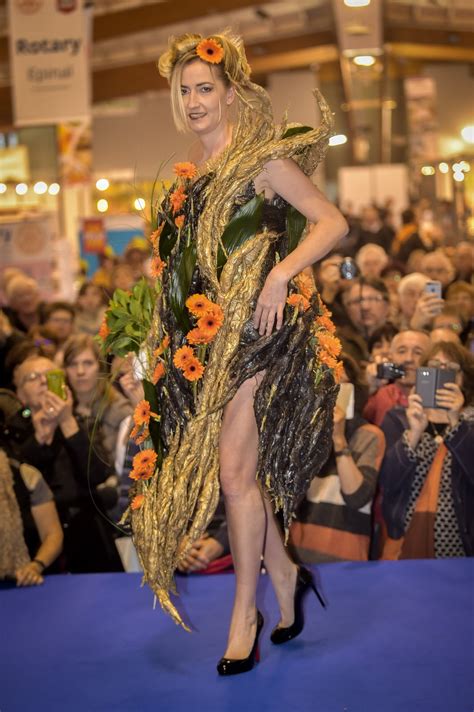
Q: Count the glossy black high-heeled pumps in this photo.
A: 2